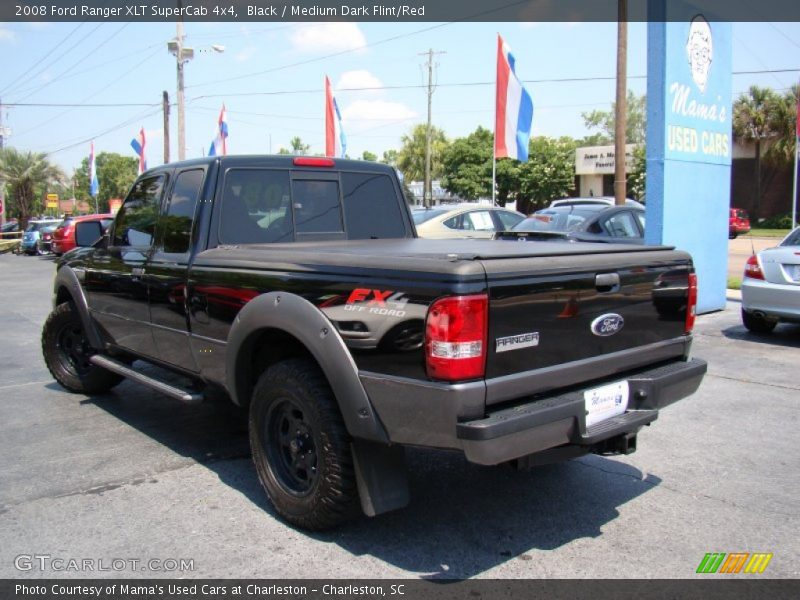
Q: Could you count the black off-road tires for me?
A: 2